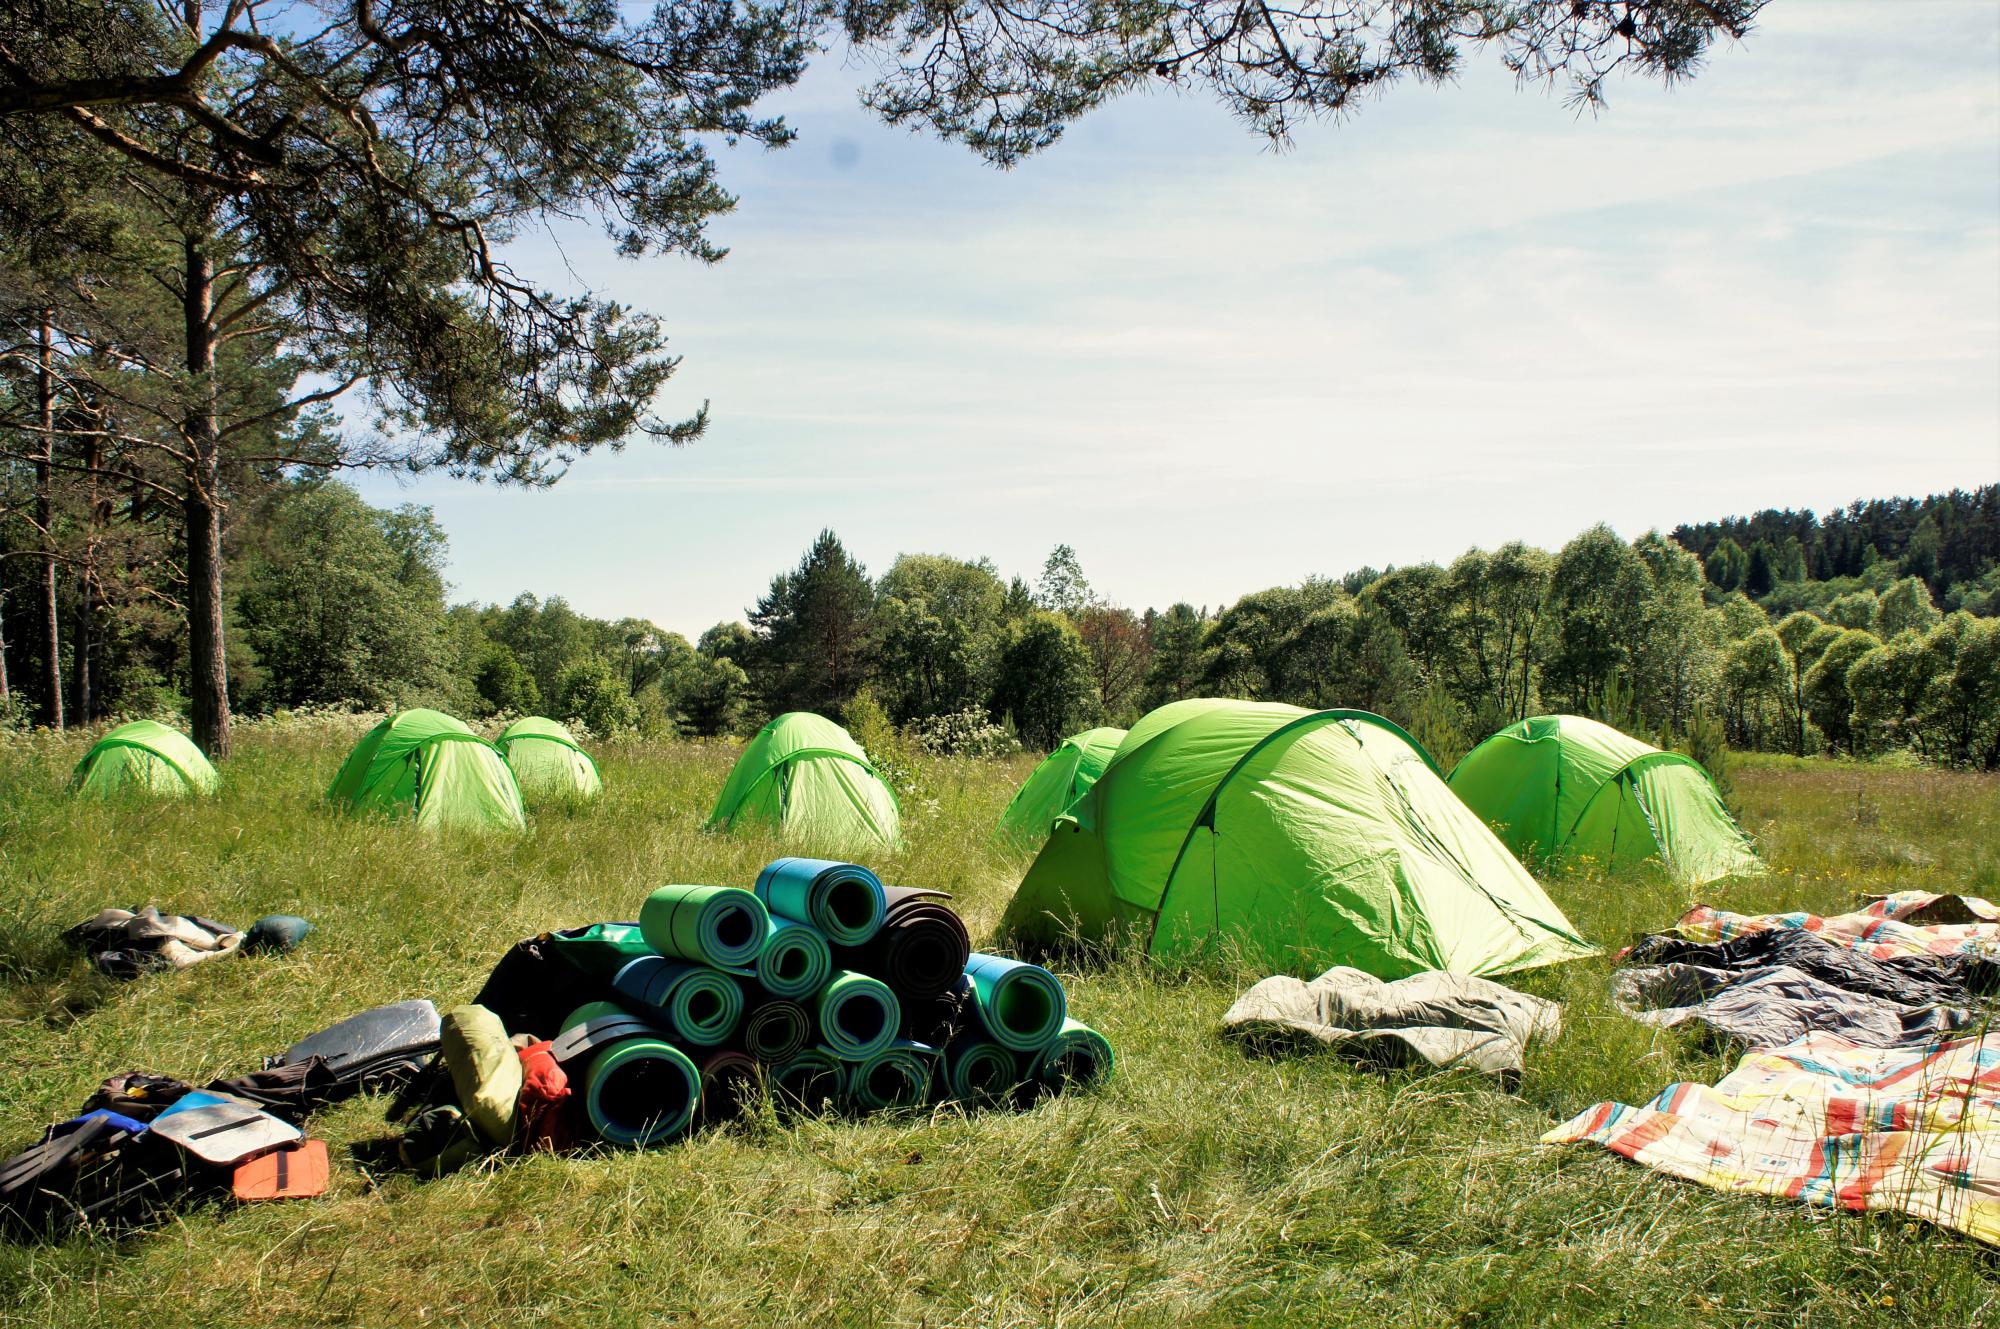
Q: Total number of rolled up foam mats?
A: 14